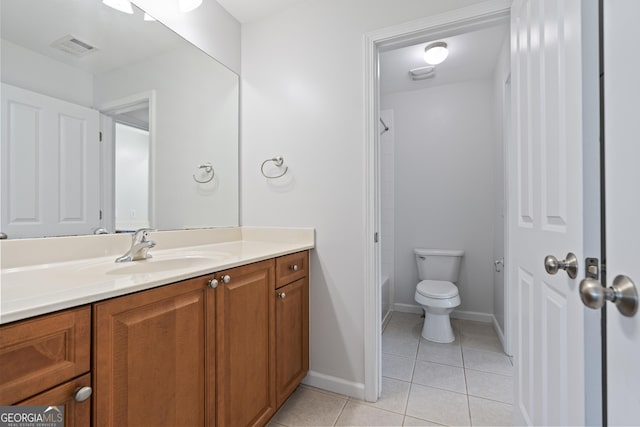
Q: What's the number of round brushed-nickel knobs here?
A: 7